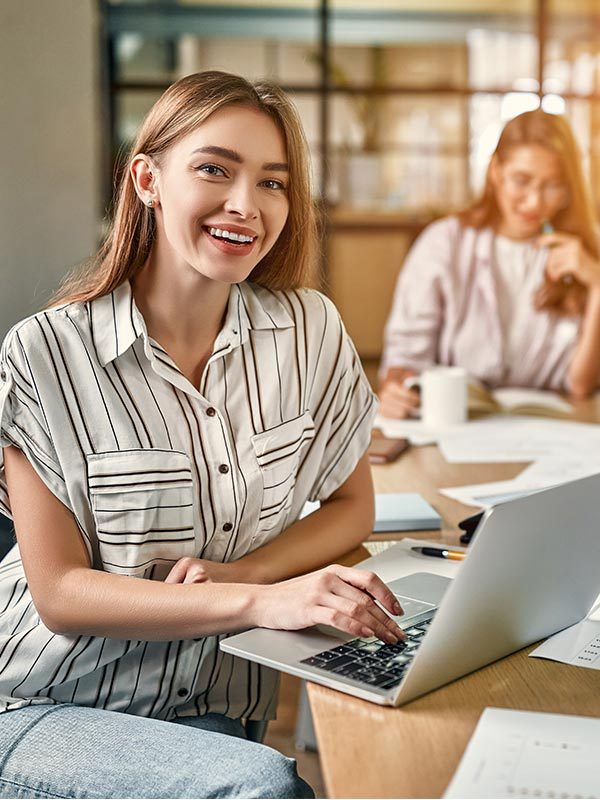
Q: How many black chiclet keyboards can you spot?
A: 1